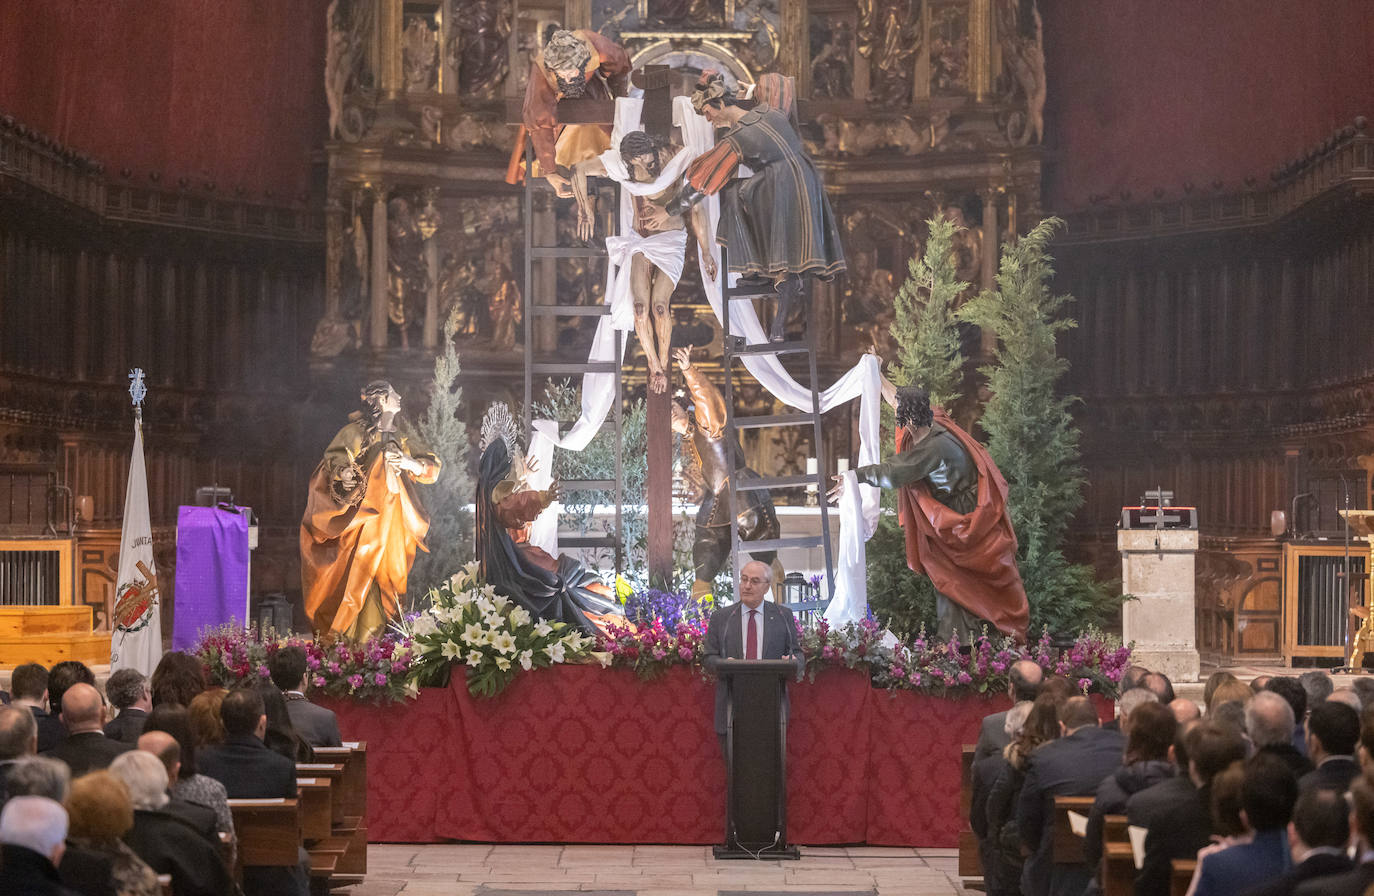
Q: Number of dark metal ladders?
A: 2